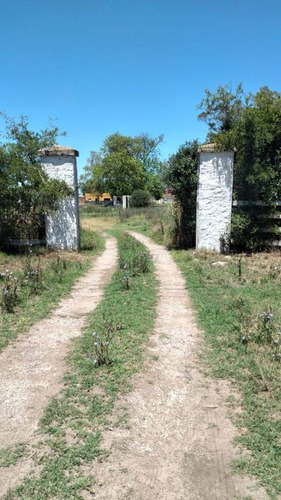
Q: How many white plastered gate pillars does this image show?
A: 2